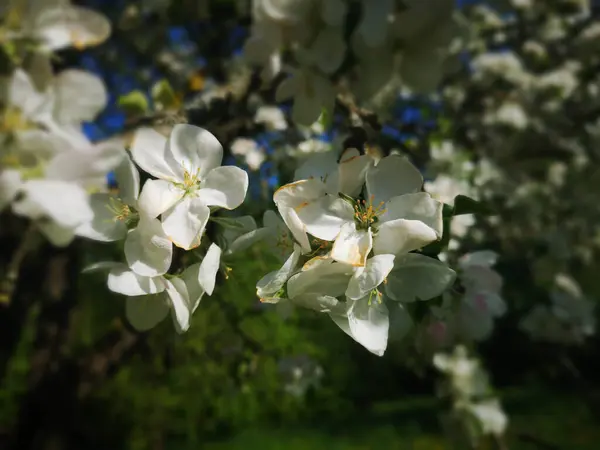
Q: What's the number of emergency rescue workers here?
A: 0